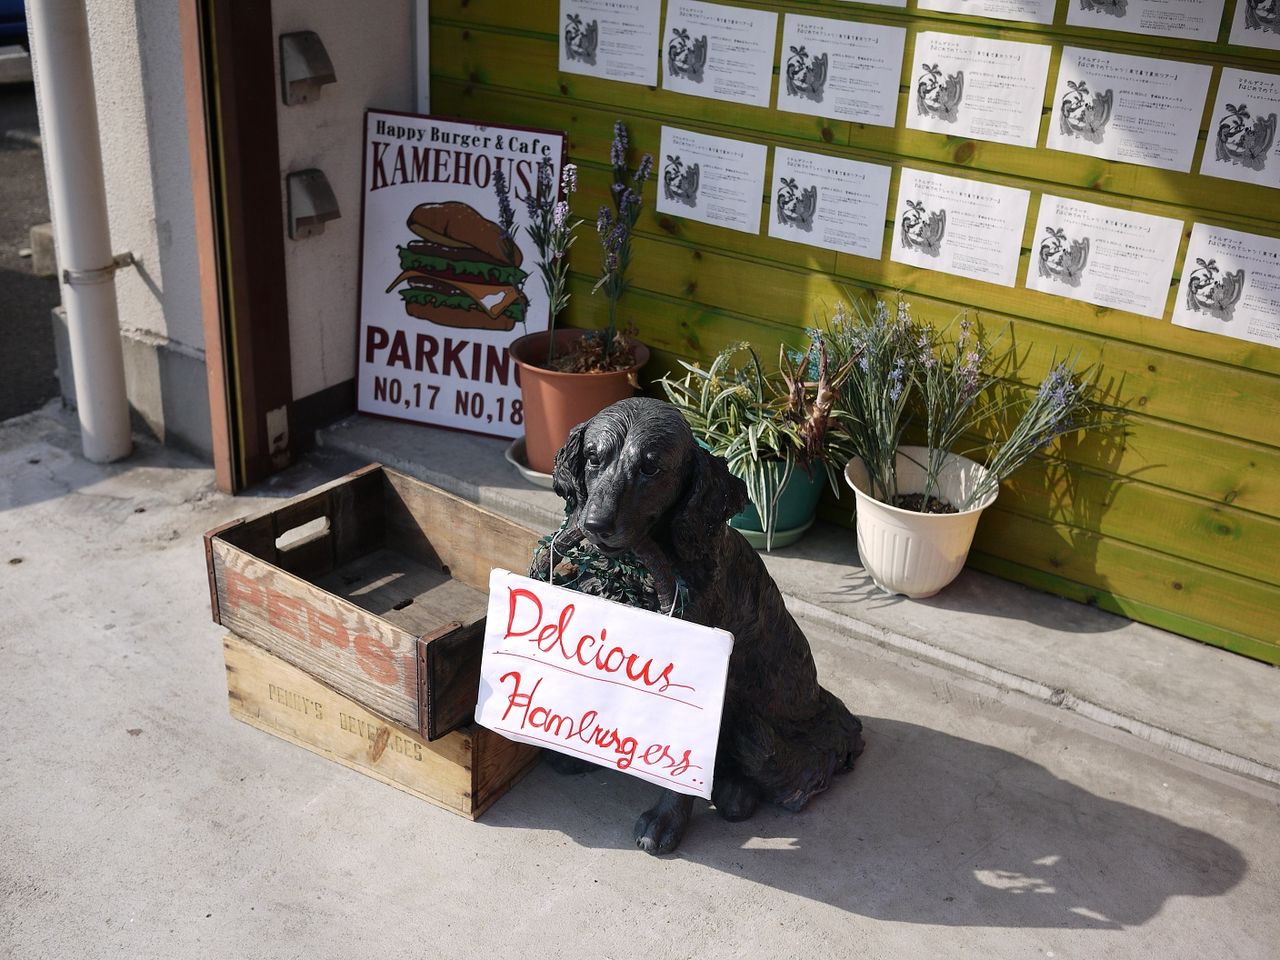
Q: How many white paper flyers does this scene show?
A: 15